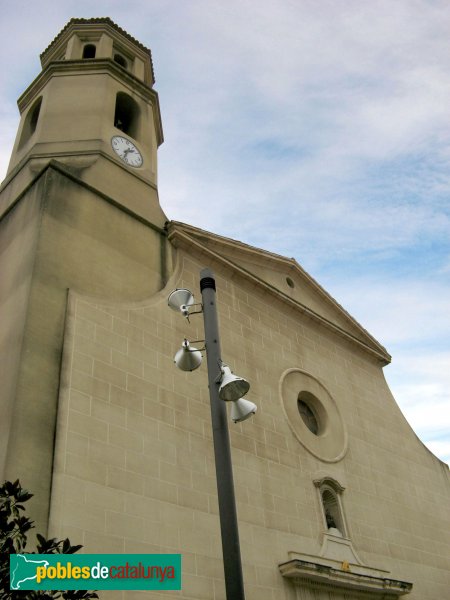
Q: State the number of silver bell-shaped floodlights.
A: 4